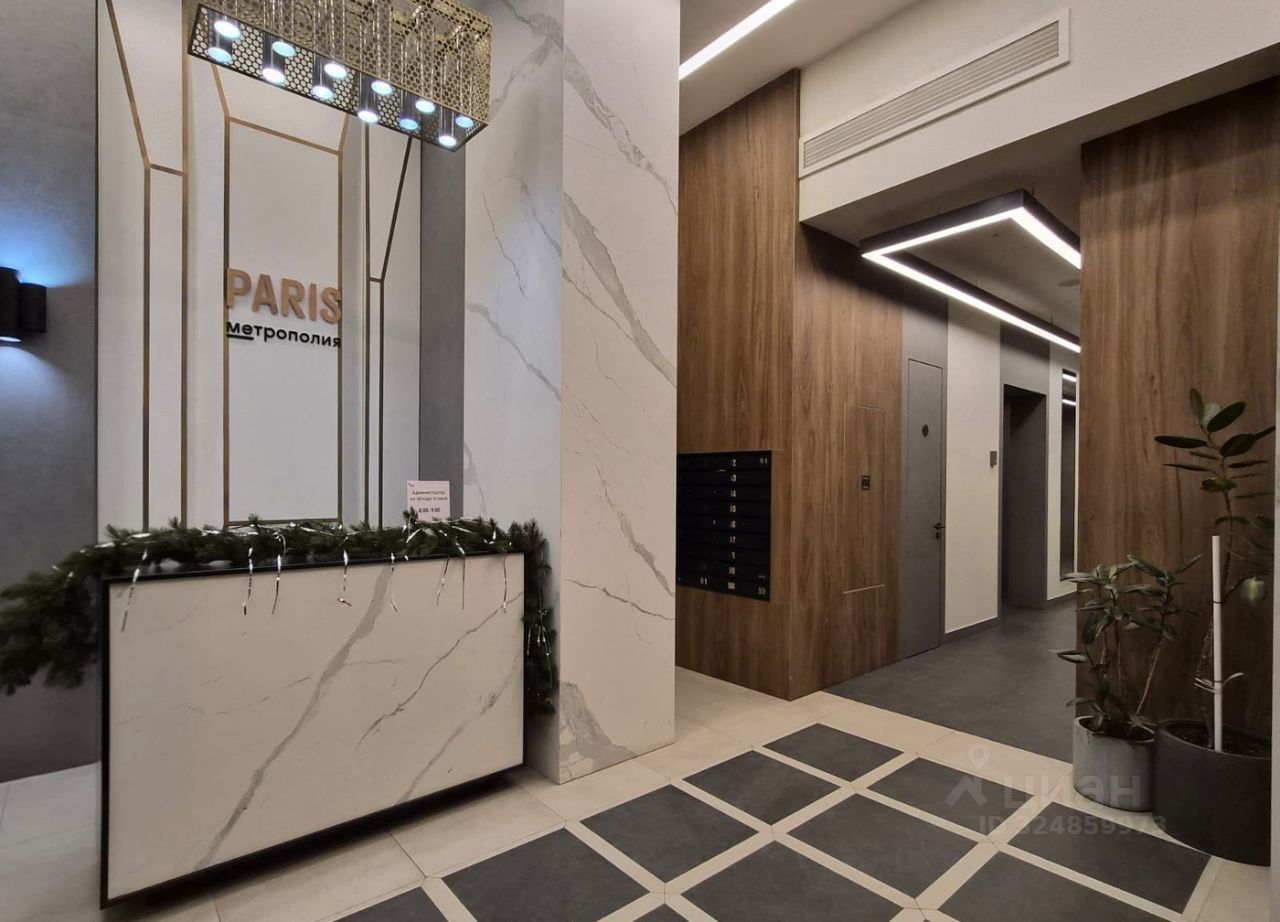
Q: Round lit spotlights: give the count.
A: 12